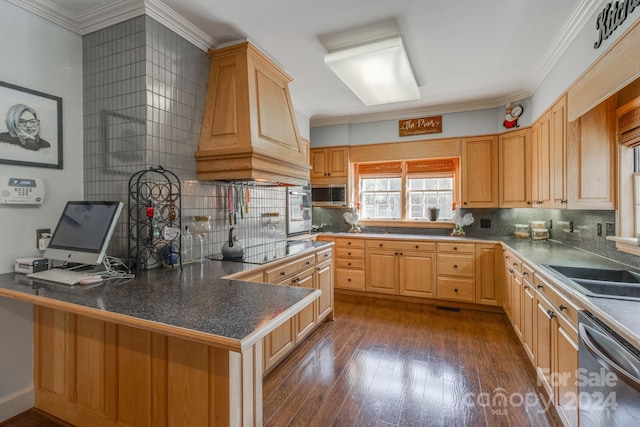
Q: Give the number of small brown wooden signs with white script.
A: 1